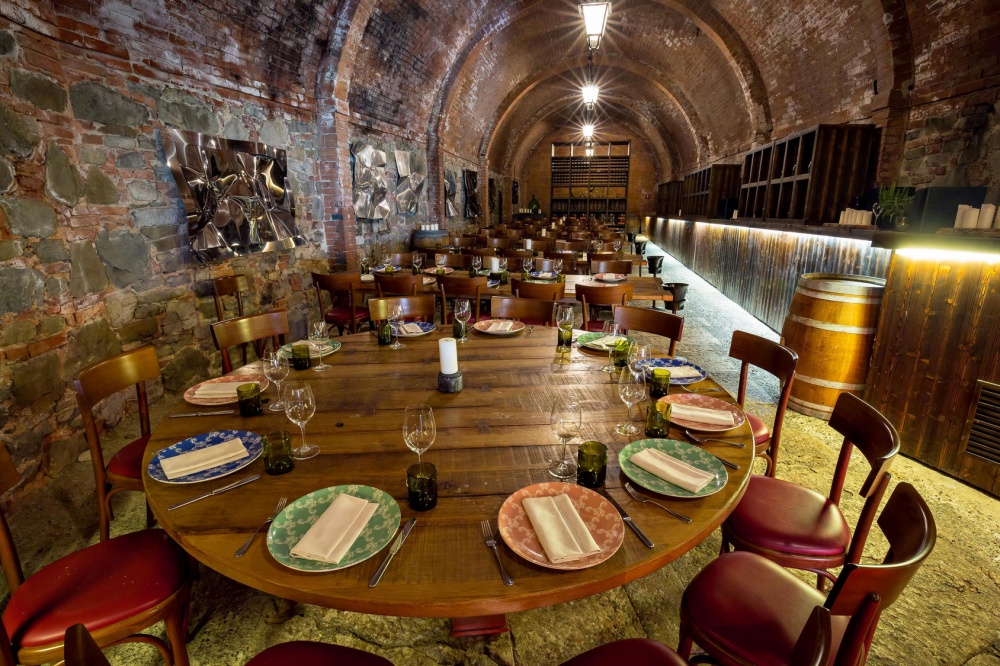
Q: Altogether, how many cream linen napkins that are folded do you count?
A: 11